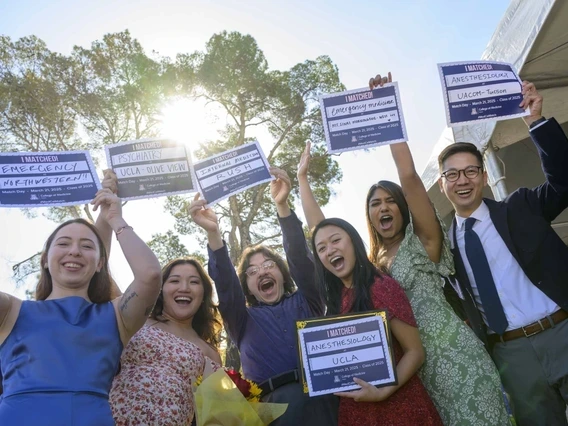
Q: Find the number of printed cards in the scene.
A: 6